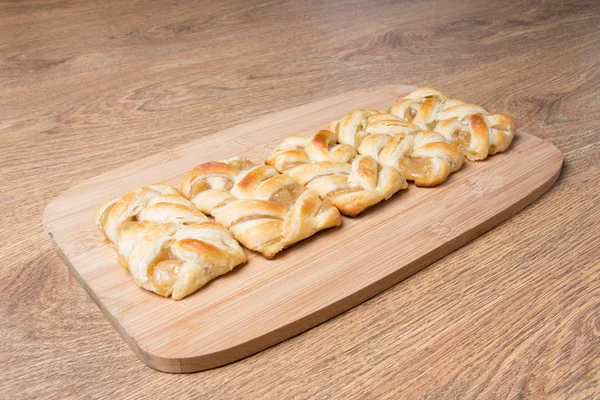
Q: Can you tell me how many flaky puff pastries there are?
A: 5